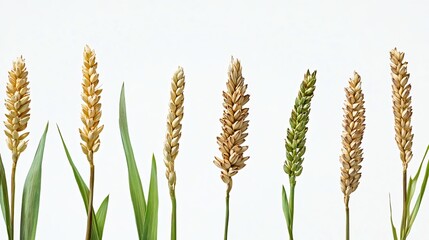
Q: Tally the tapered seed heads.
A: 7